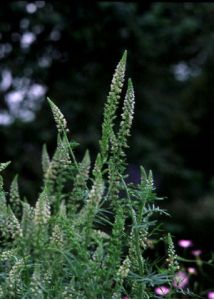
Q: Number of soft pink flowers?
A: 6